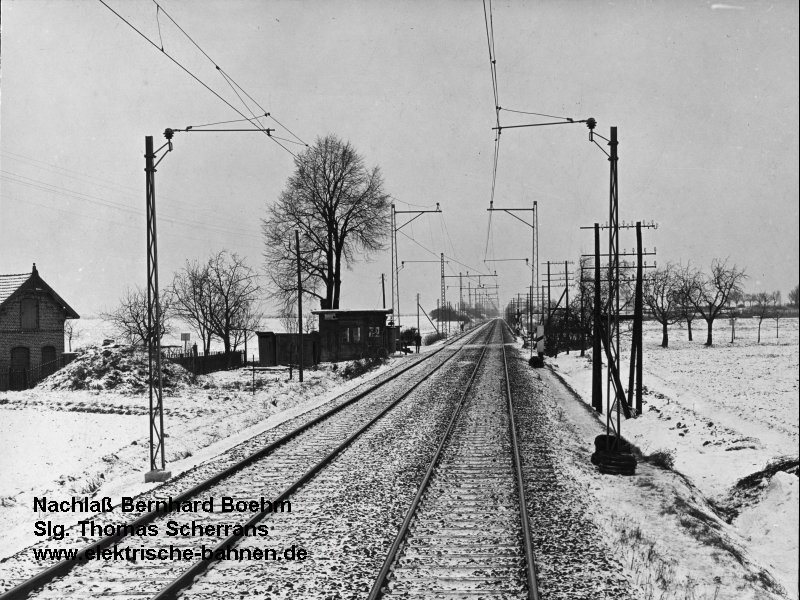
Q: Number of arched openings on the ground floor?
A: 2